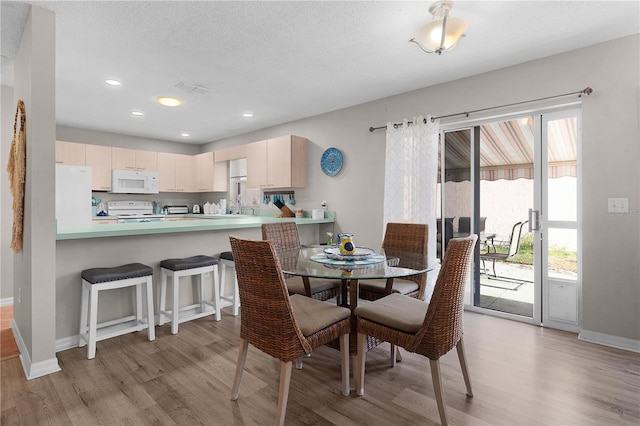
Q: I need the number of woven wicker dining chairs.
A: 4